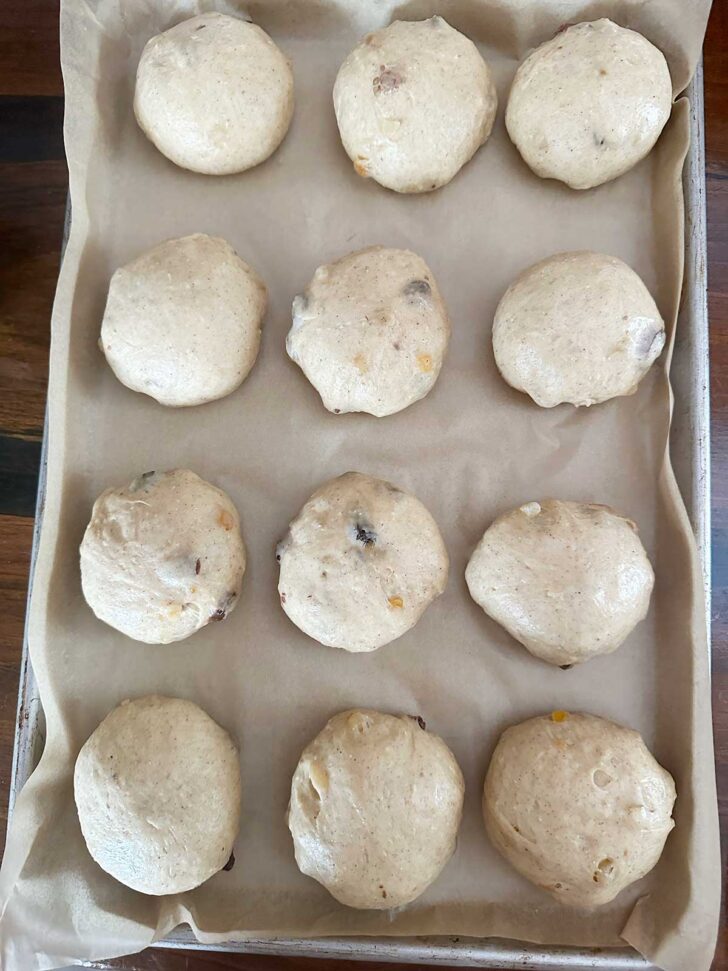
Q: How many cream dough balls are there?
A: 12